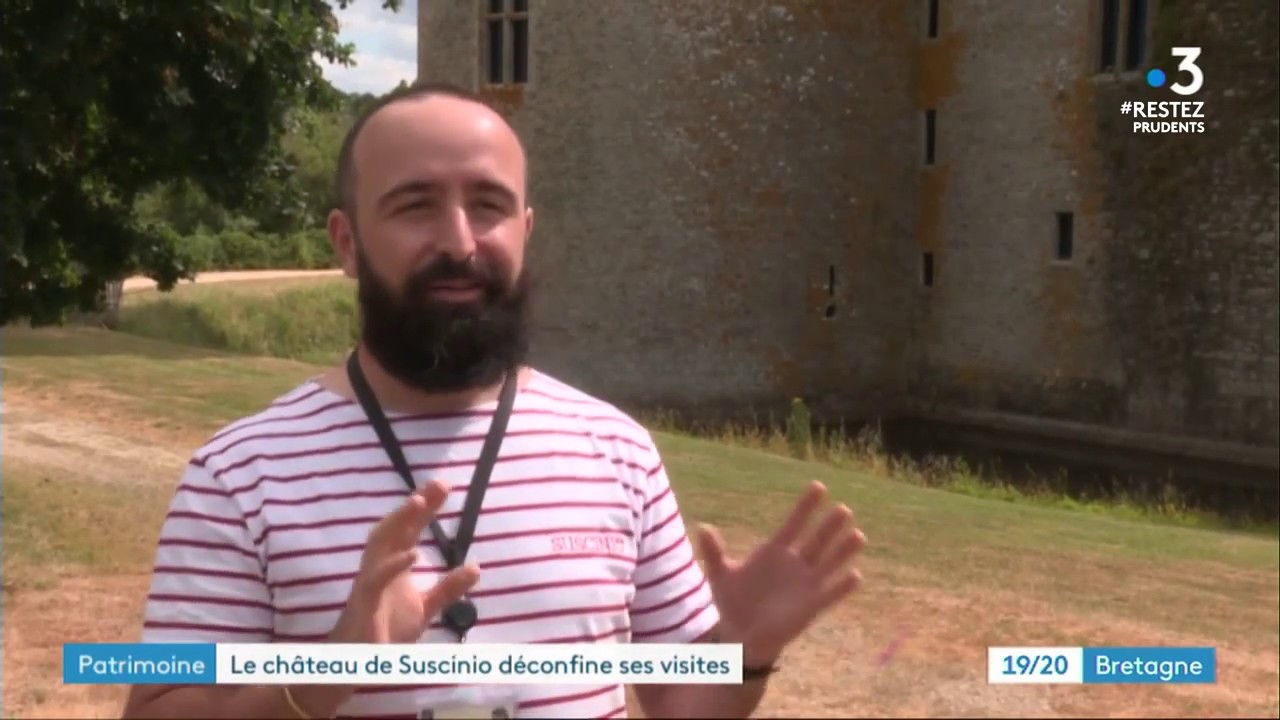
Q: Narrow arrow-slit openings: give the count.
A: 5